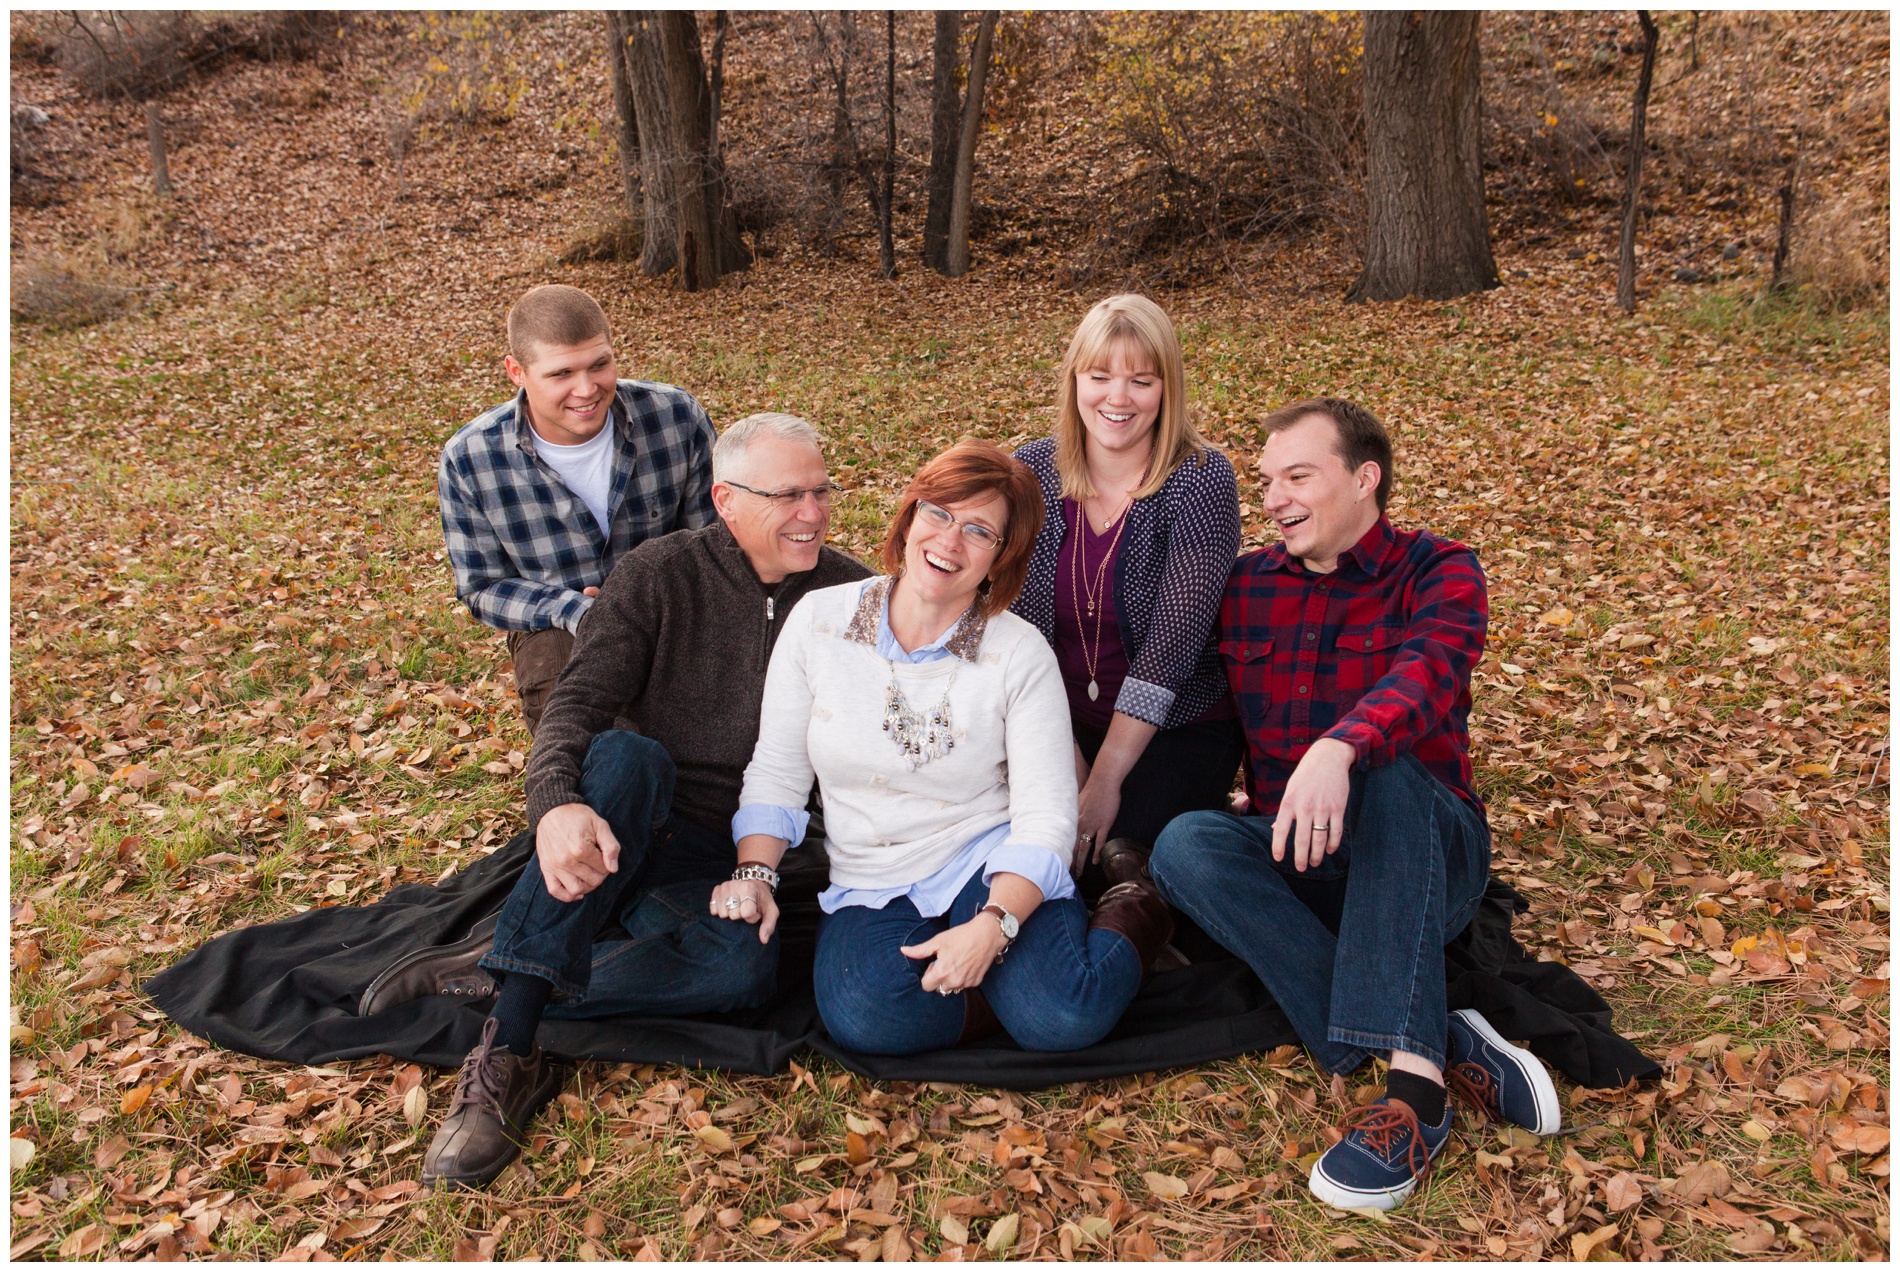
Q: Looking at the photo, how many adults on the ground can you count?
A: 5